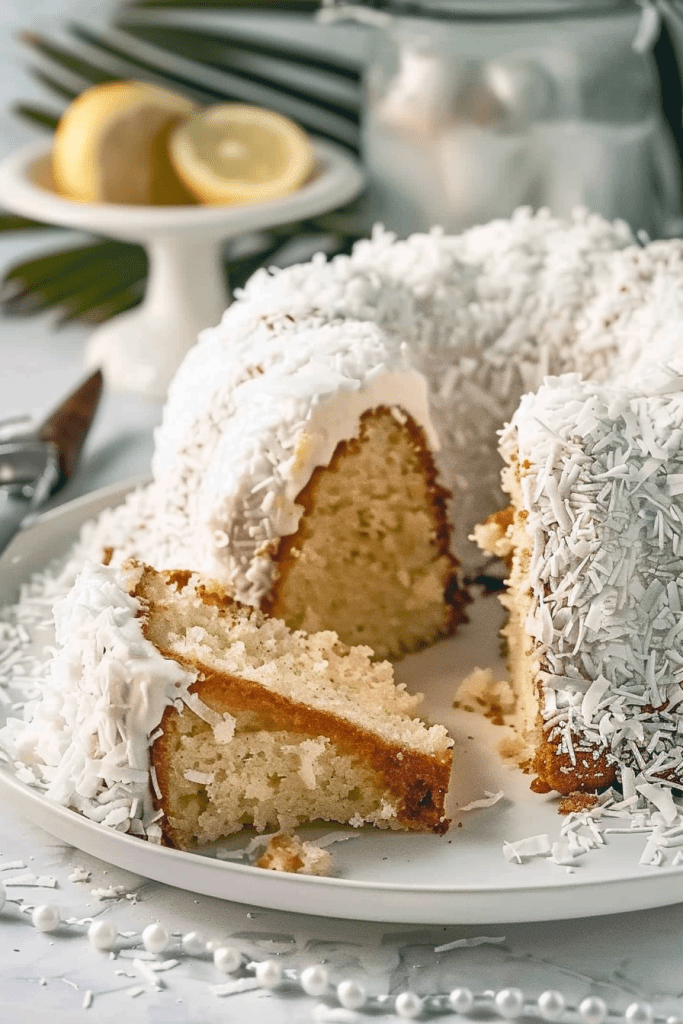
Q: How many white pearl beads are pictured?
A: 15